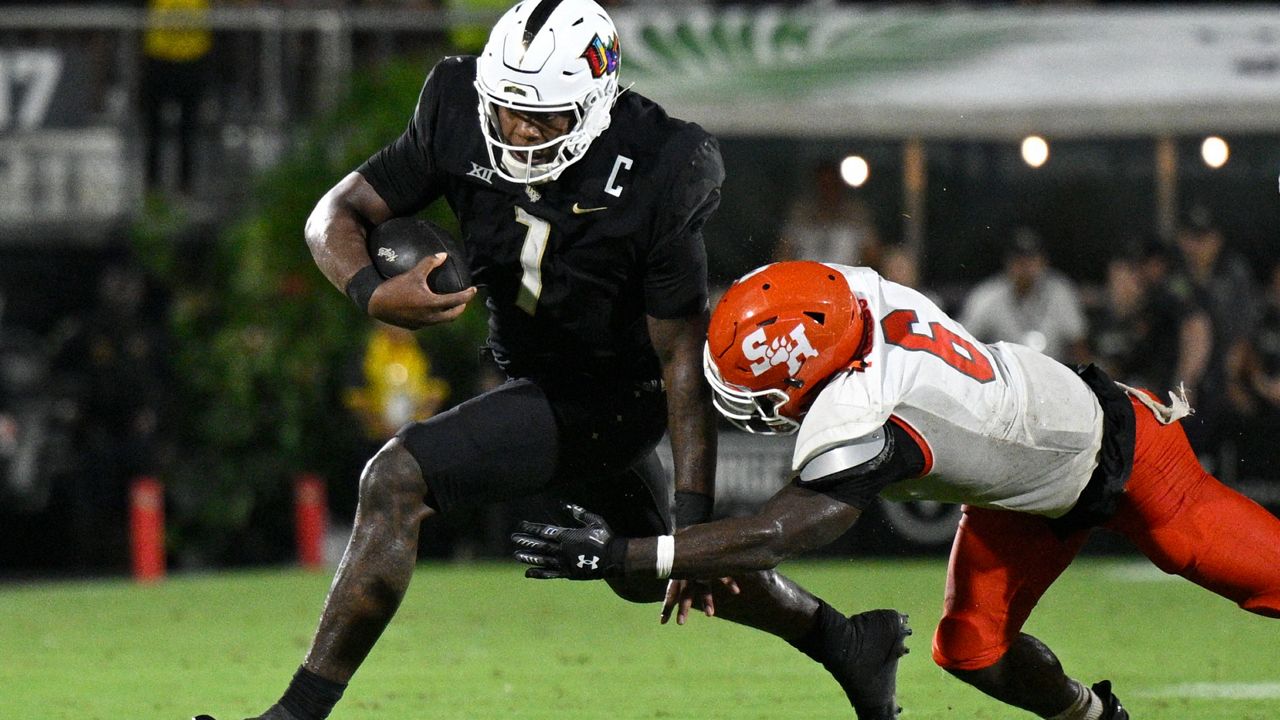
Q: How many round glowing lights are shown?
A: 3